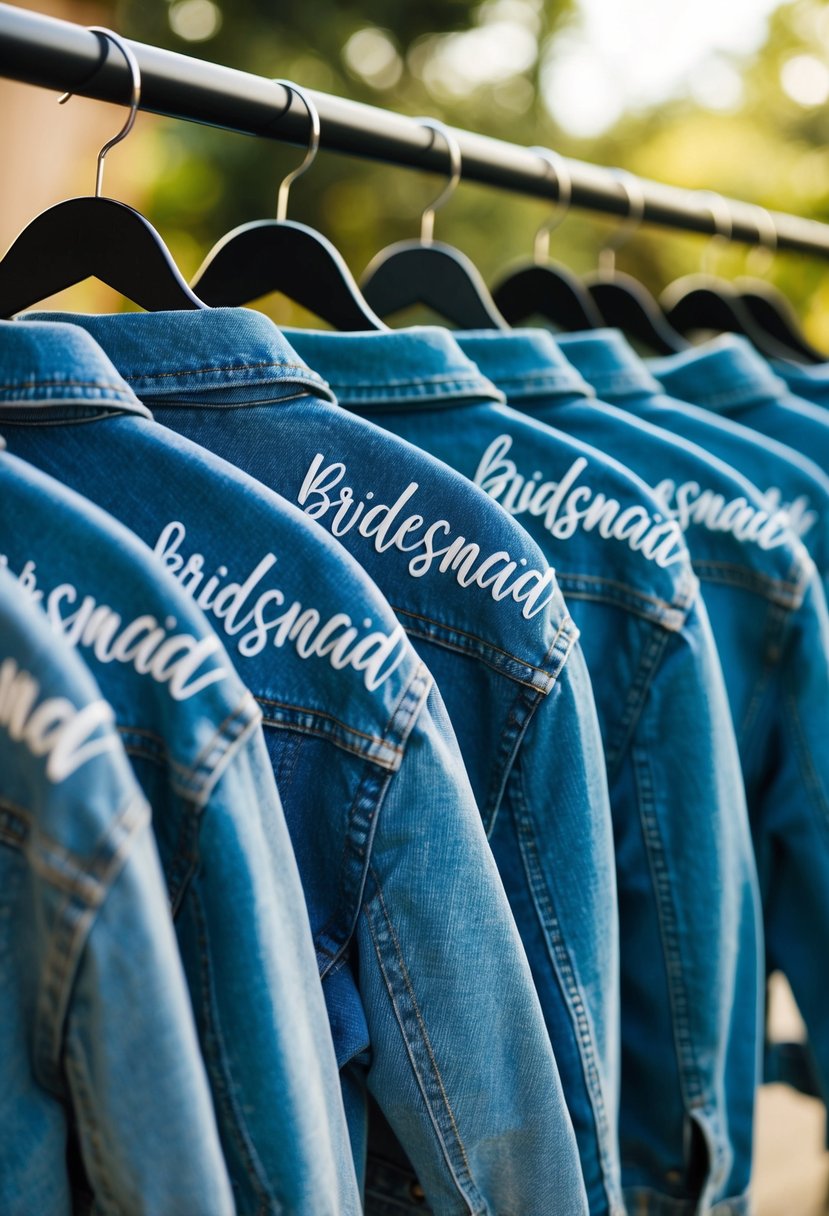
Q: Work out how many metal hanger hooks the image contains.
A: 7